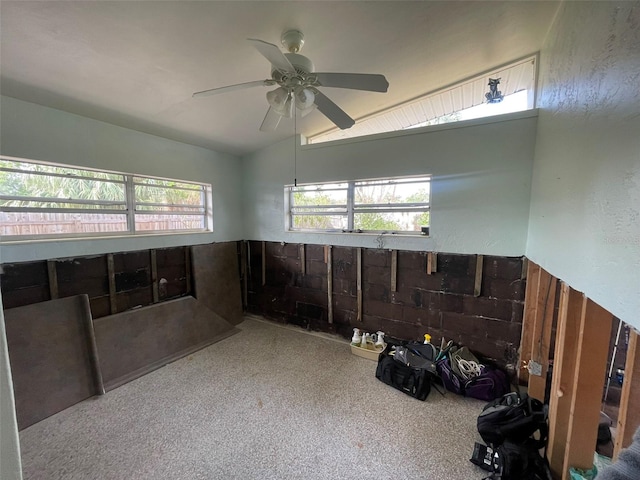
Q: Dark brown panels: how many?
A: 3